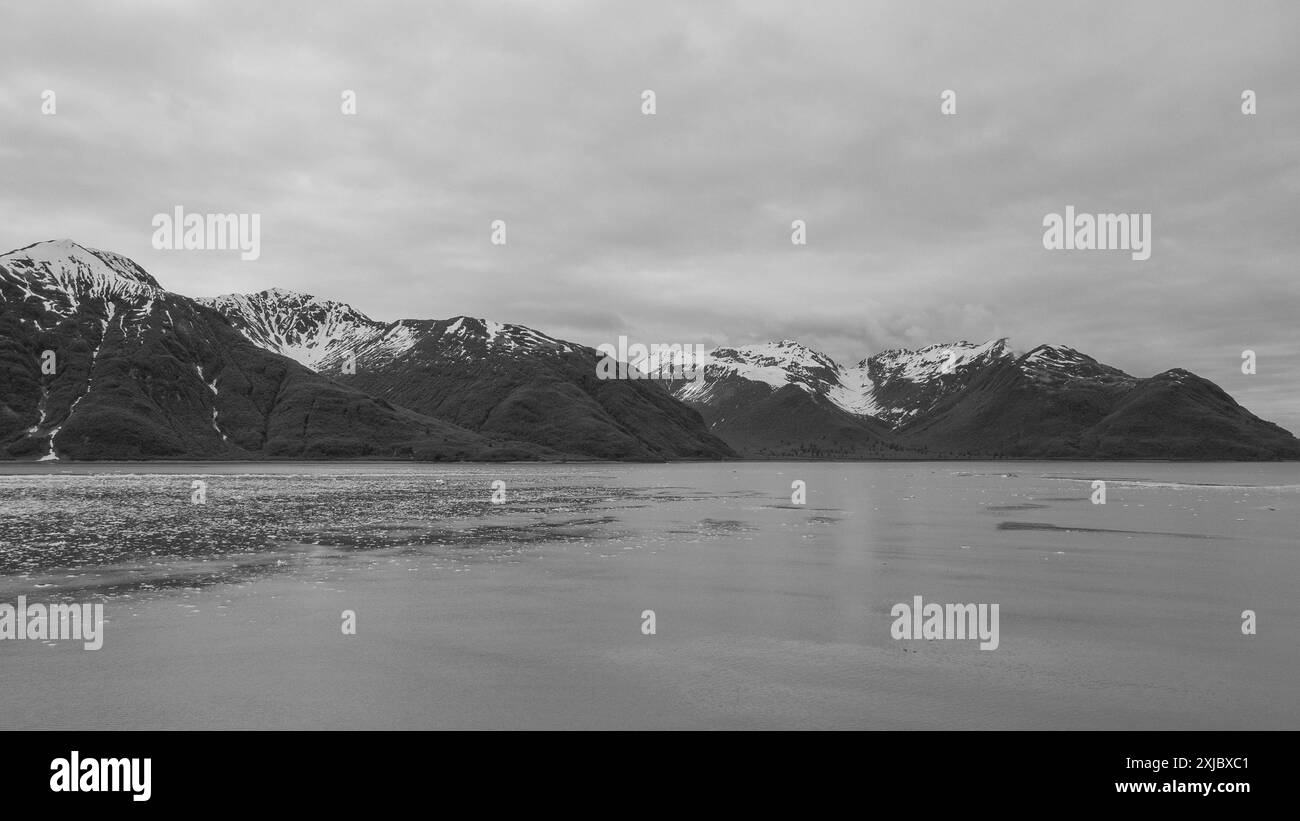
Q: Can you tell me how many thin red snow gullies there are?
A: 0